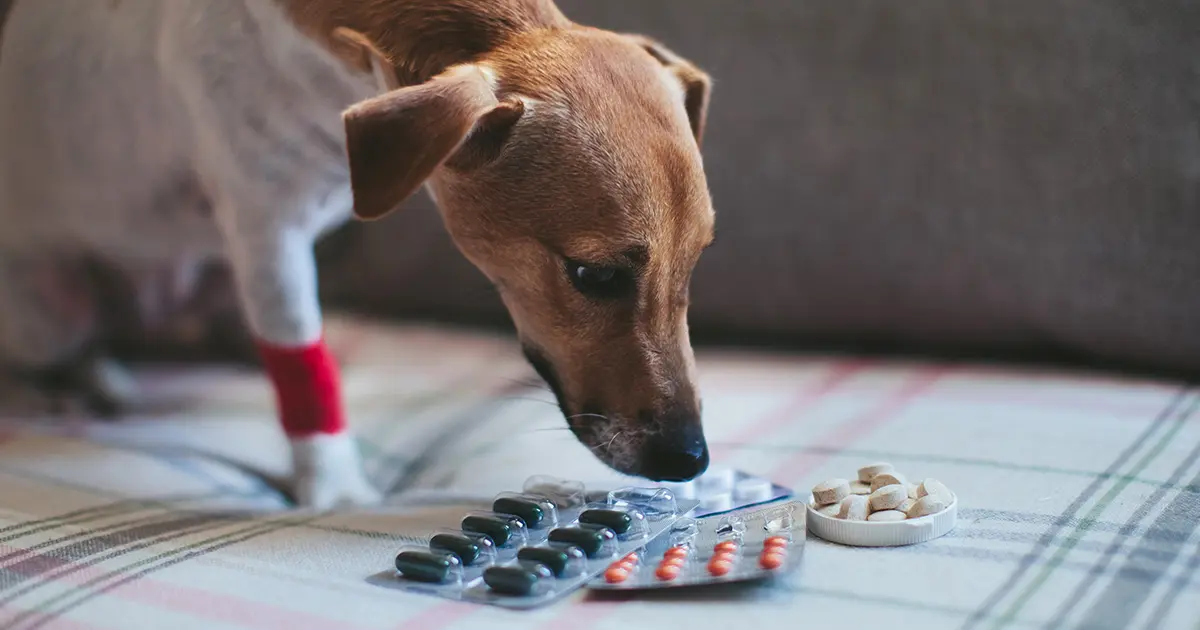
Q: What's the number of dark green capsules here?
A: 8